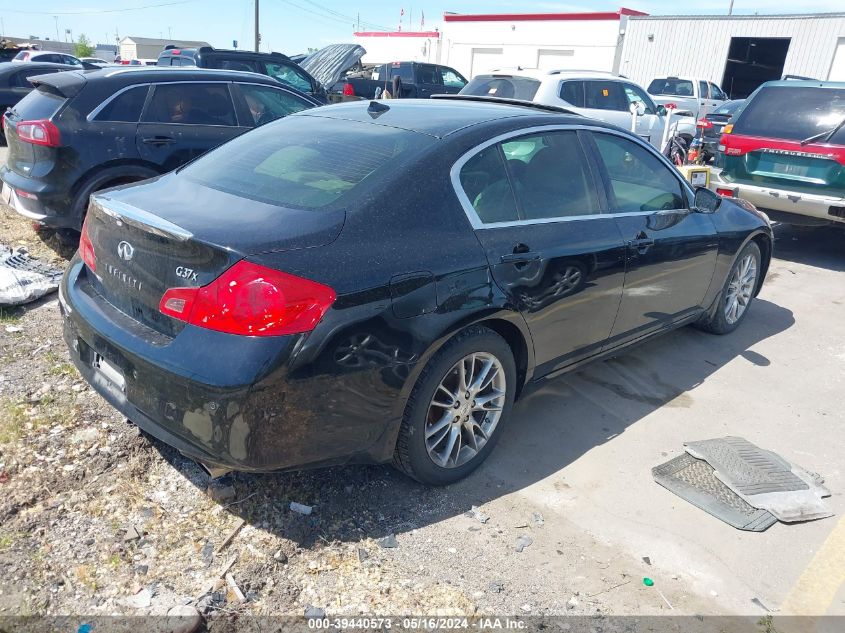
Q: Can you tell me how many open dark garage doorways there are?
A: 1